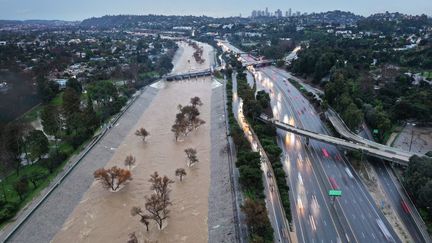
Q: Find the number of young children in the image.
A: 0